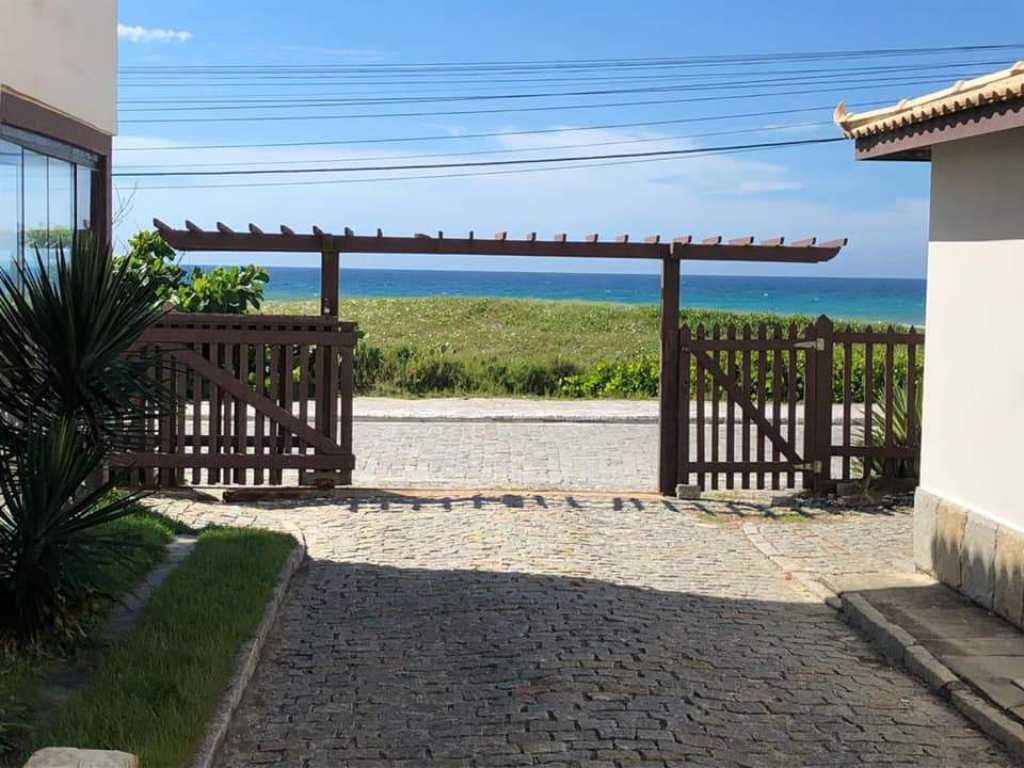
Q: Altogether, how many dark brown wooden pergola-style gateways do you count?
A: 1